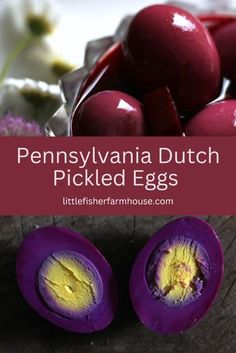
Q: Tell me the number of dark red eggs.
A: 4